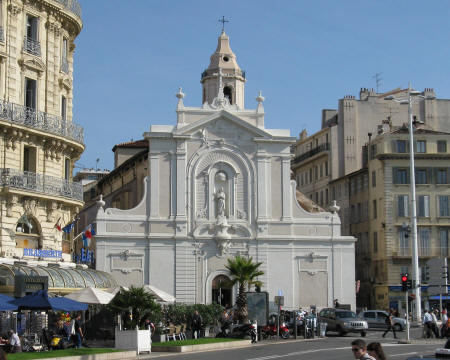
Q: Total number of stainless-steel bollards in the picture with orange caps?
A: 0